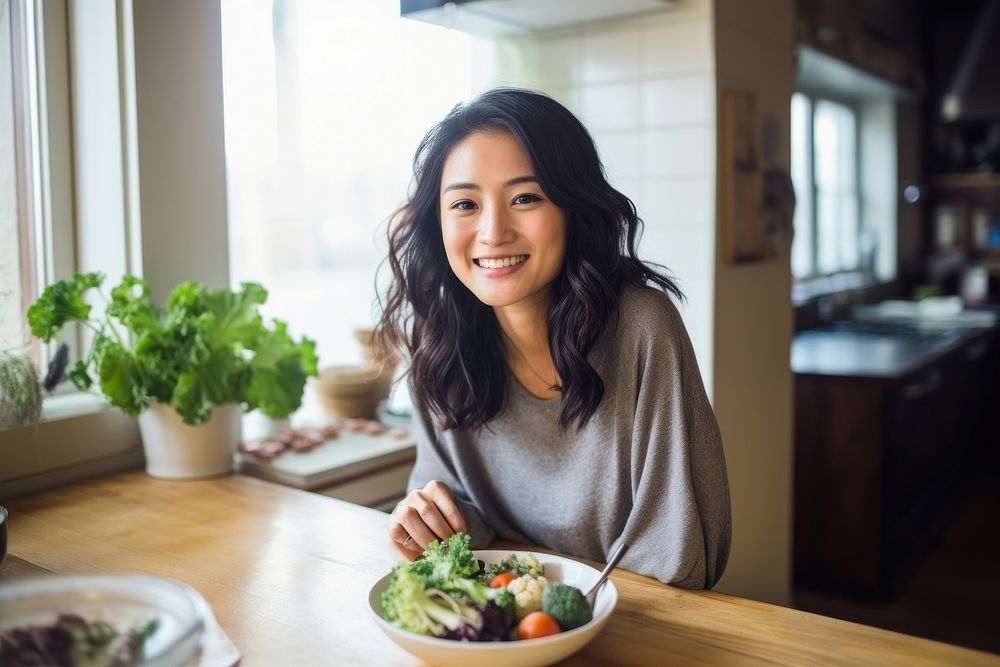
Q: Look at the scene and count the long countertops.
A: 2